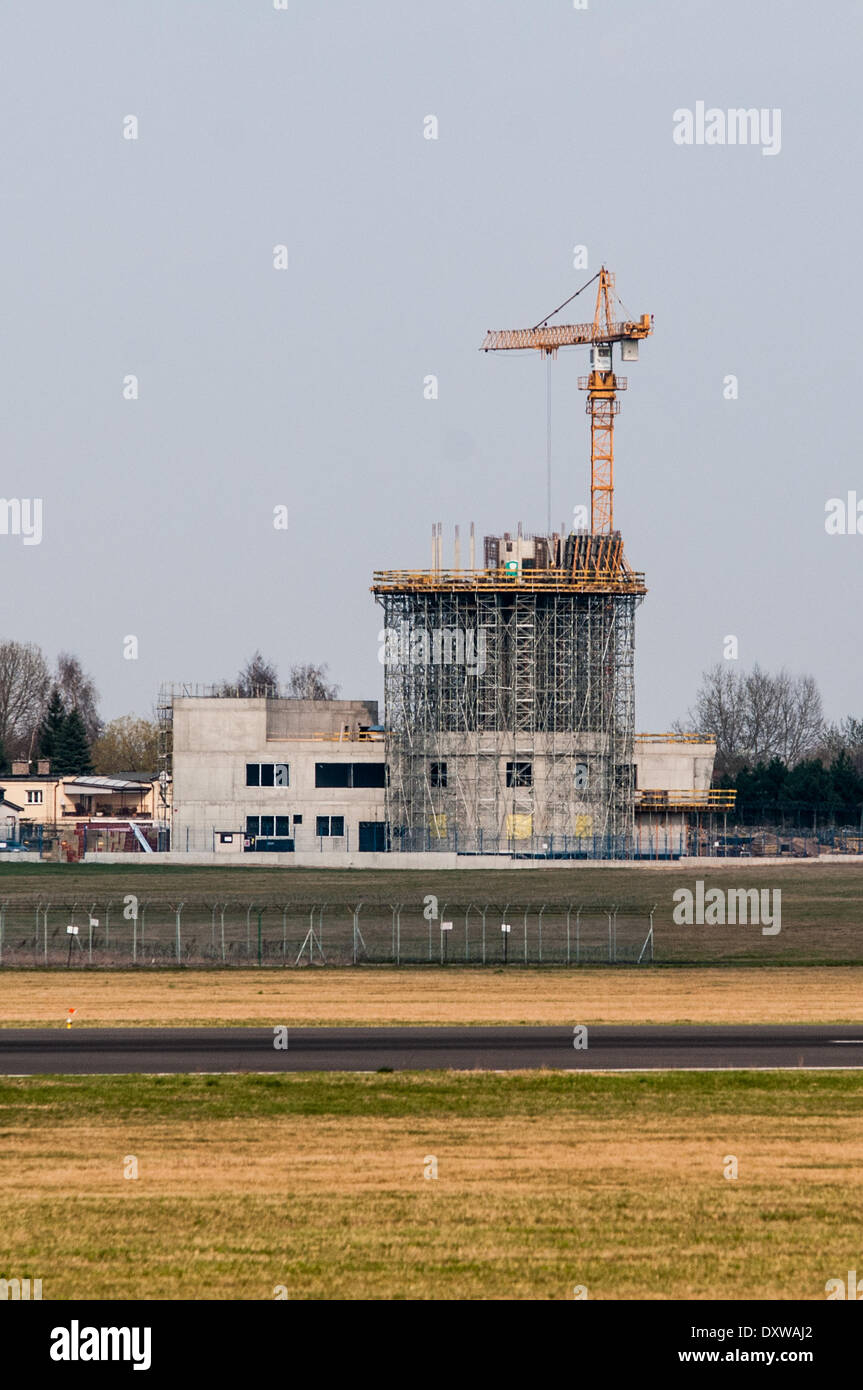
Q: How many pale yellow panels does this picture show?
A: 3